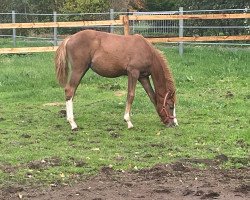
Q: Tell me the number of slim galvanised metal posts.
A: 4